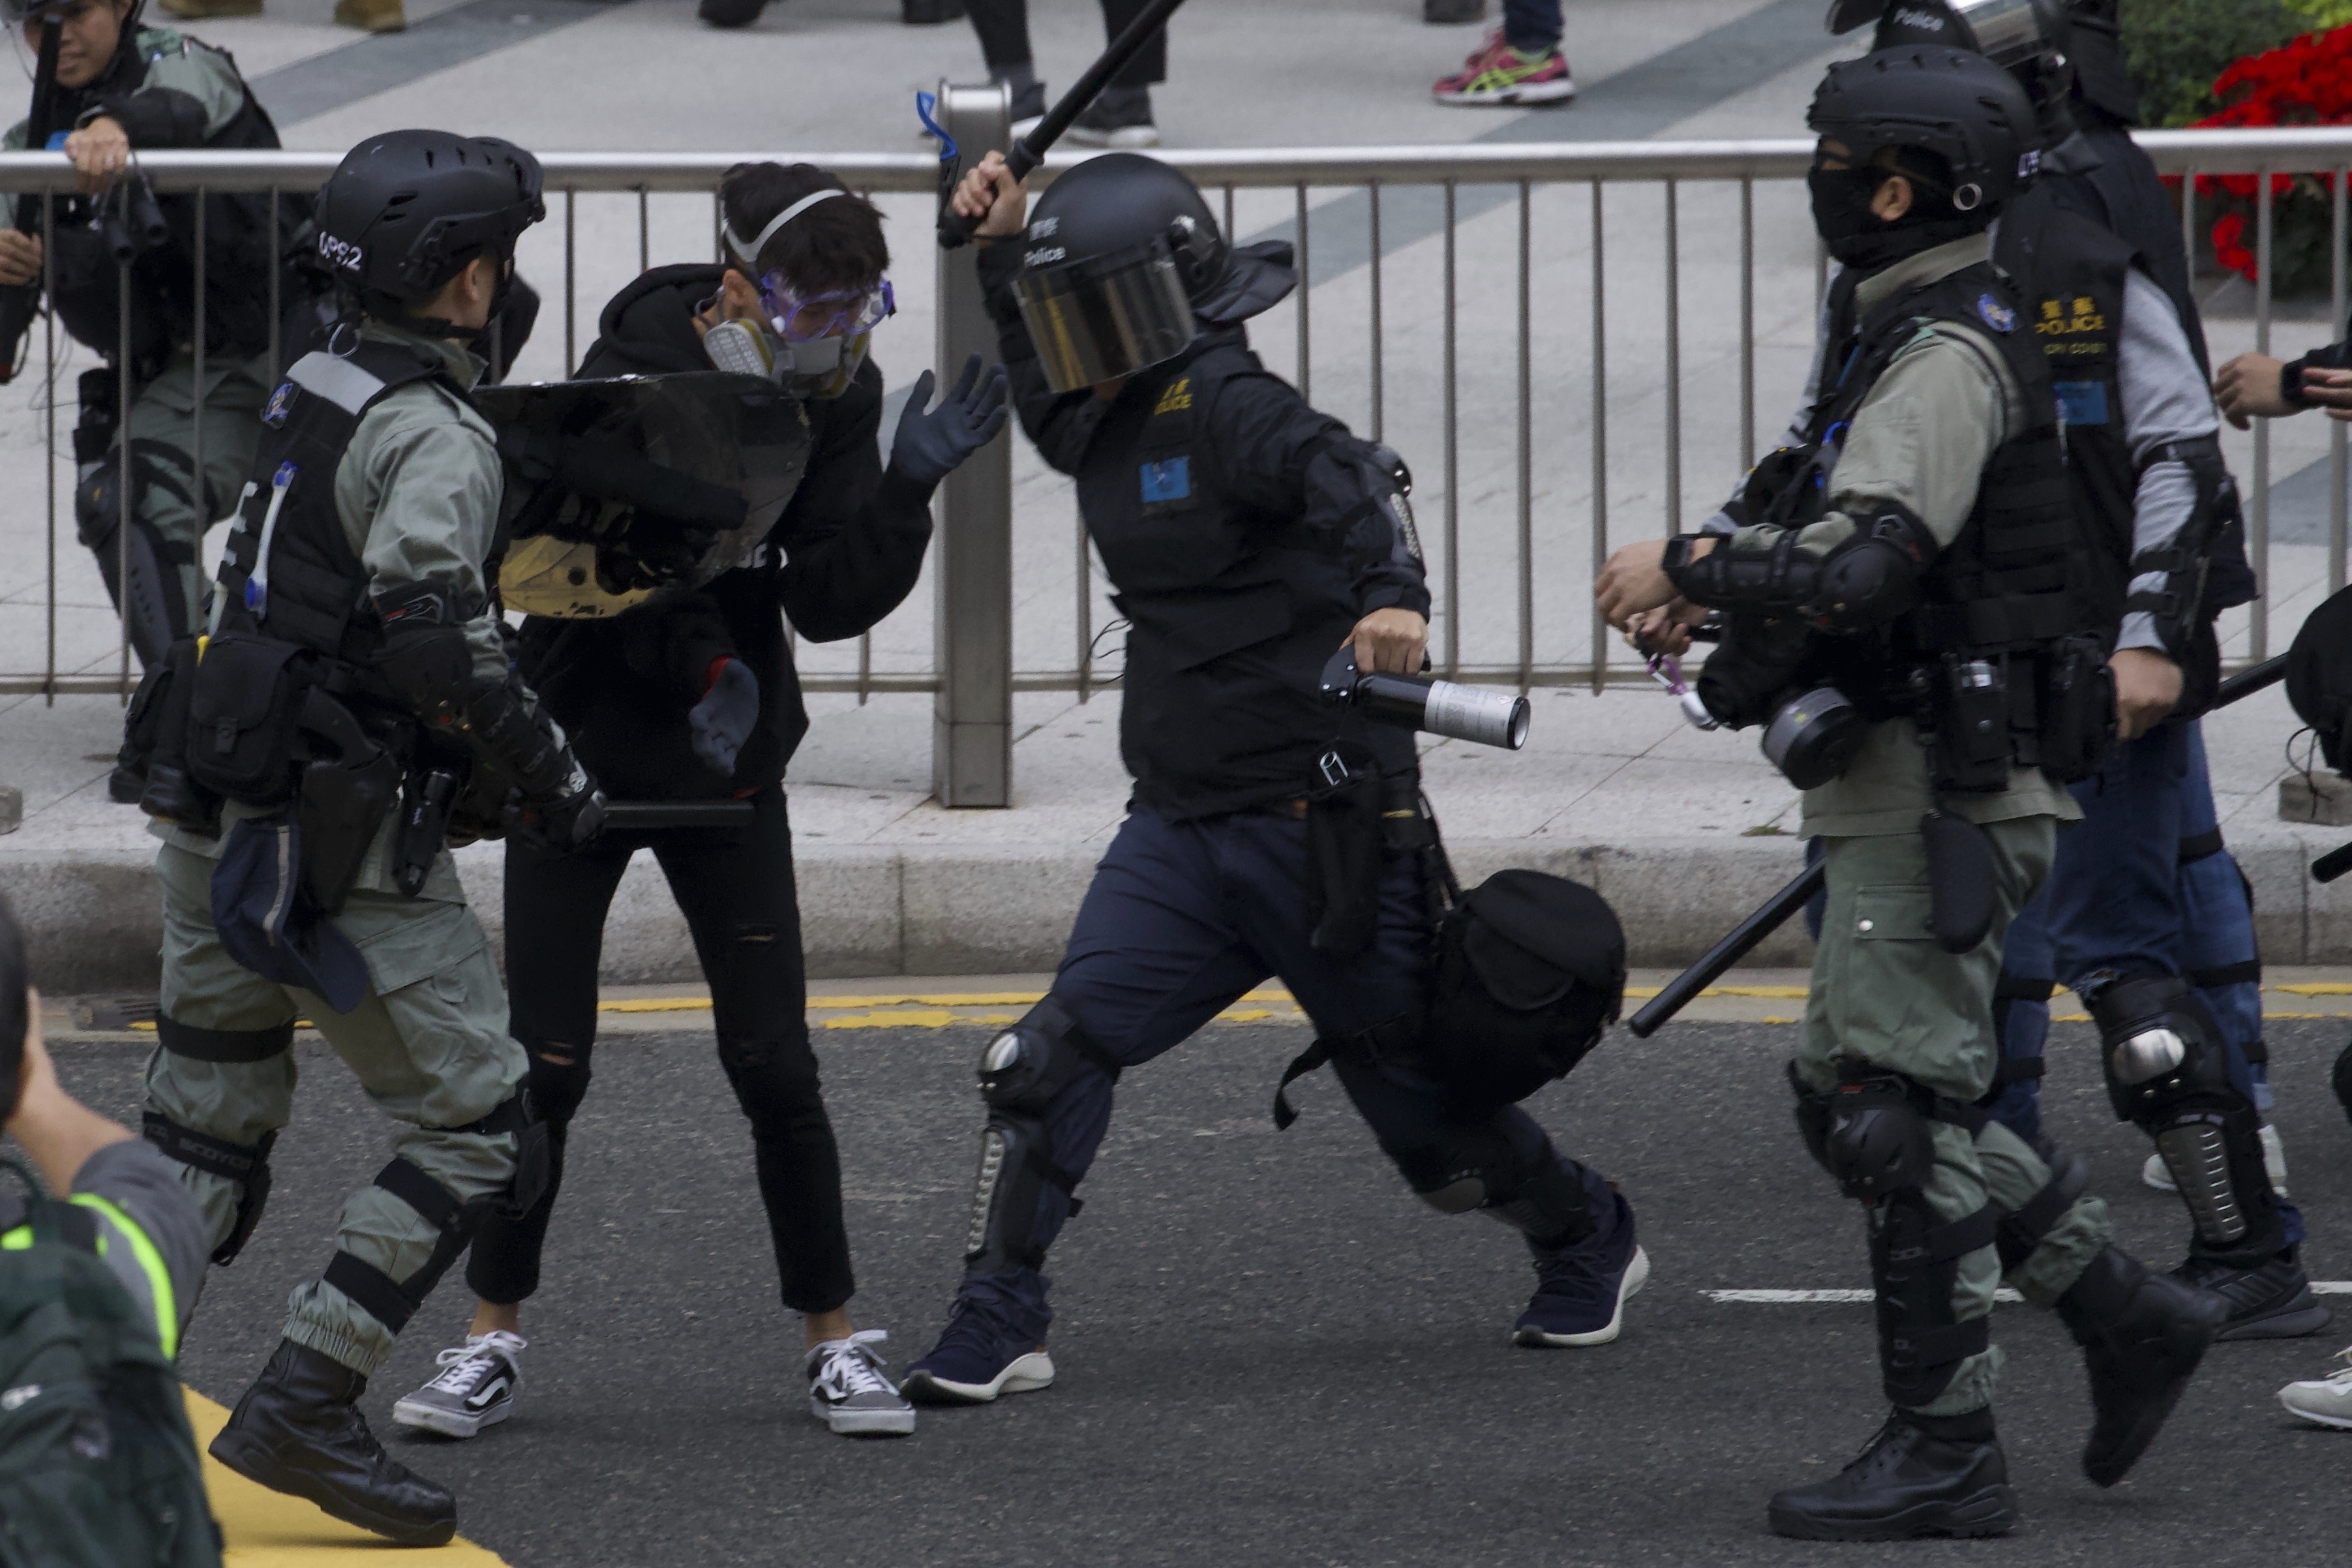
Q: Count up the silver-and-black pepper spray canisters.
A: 1